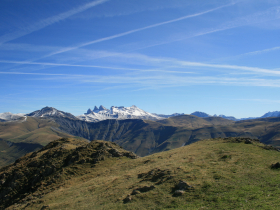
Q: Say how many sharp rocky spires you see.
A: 3